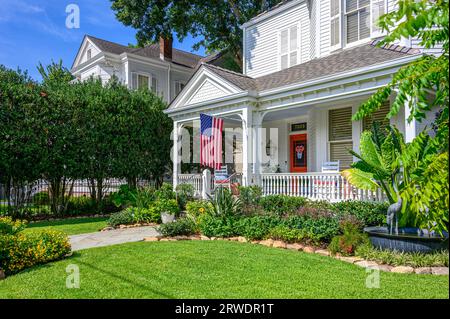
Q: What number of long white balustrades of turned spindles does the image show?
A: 1